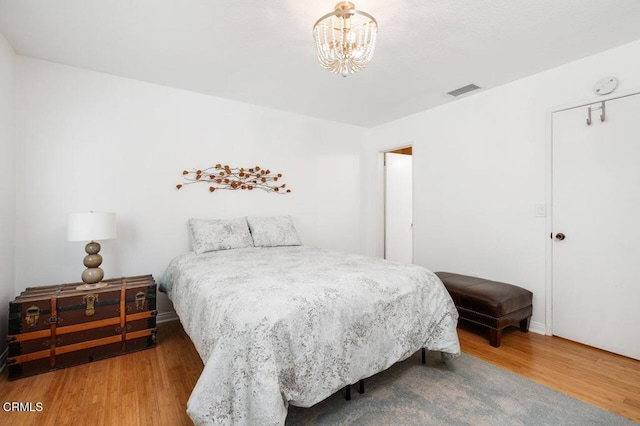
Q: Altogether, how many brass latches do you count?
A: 3